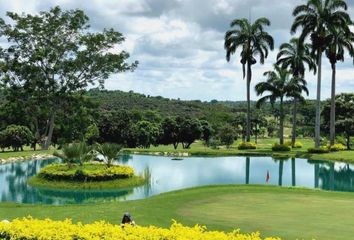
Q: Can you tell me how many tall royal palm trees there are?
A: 5